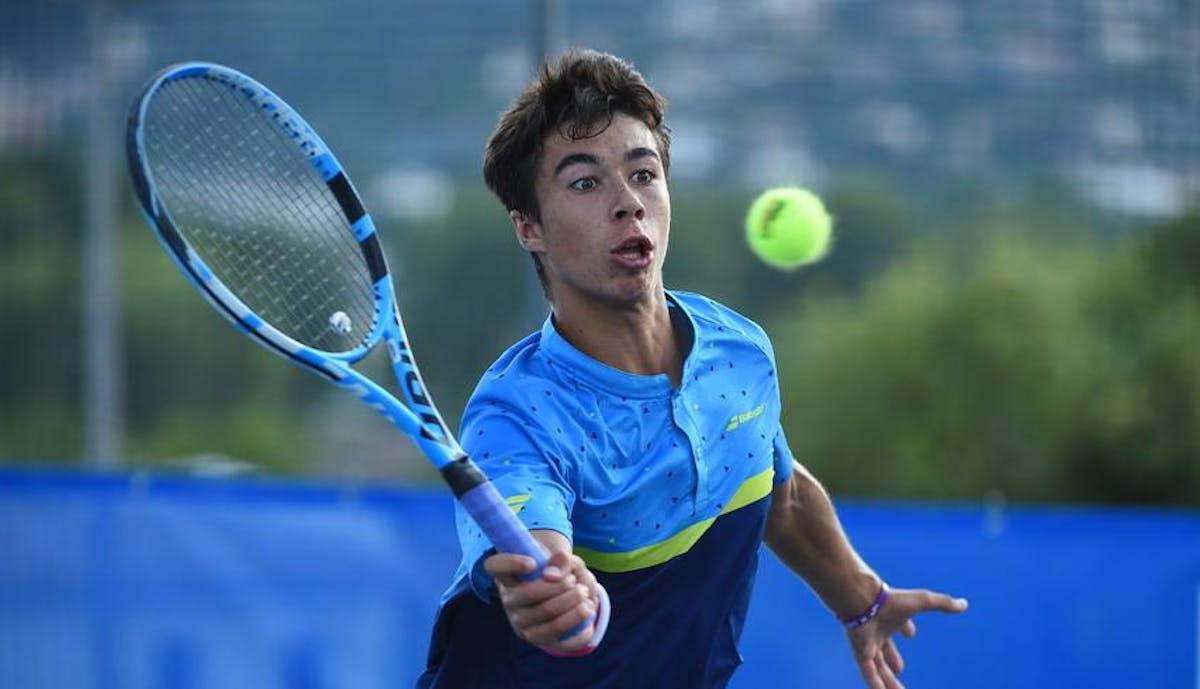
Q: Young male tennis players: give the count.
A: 1